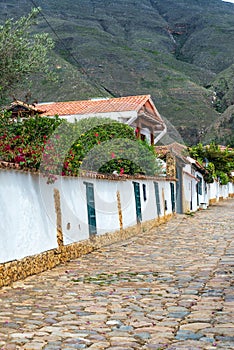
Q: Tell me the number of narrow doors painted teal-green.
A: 4